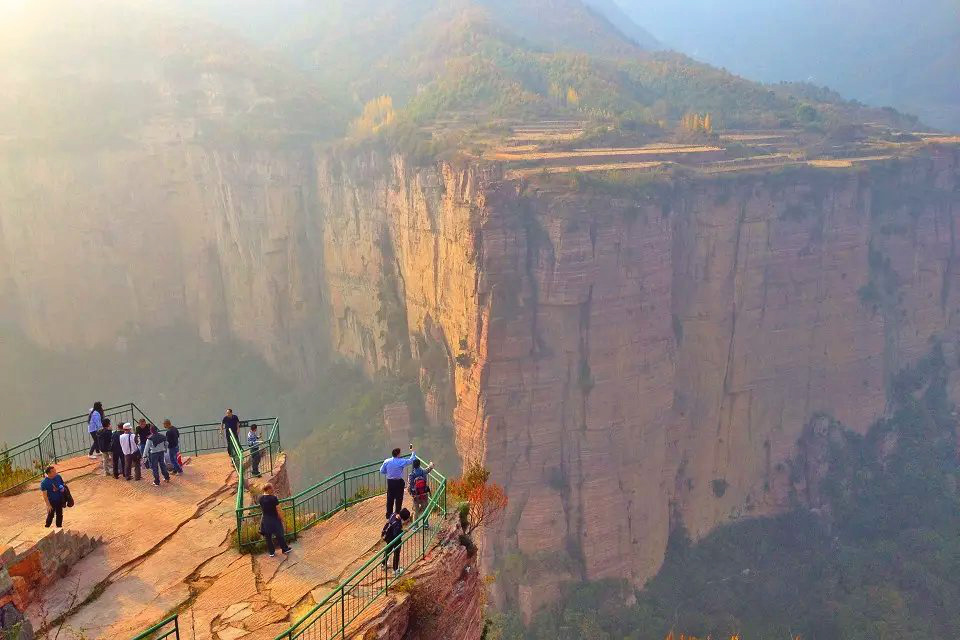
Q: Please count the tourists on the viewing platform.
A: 14